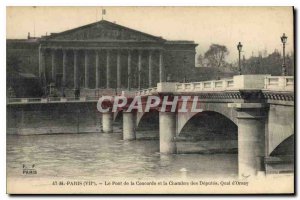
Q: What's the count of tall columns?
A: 12